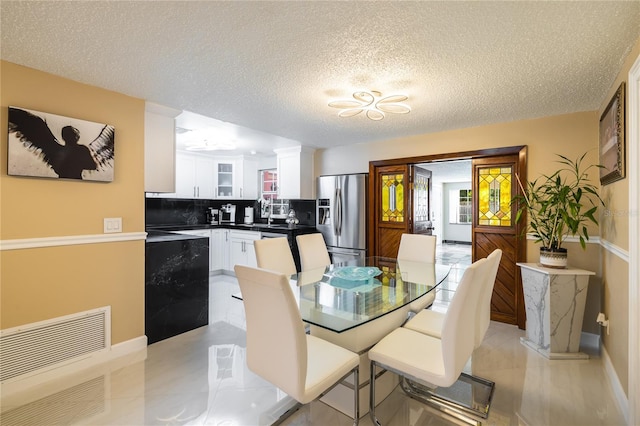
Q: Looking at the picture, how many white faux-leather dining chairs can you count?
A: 6